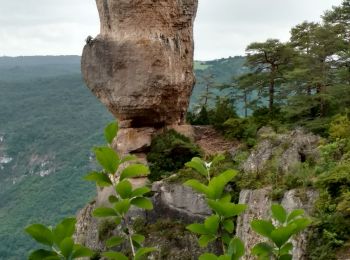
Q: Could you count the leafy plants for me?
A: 4